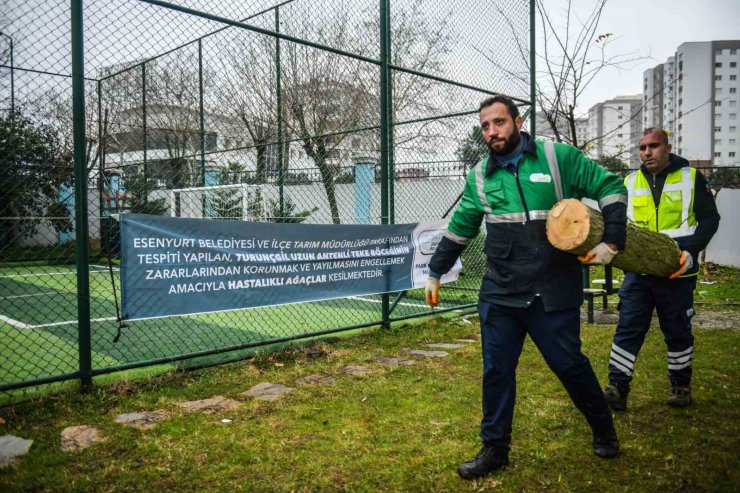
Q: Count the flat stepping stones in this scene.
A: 11